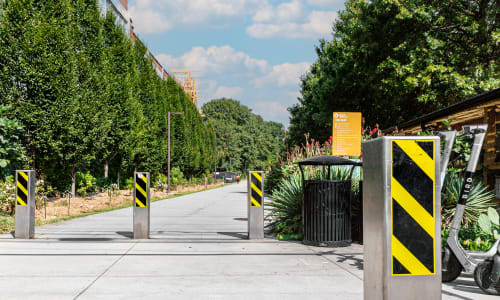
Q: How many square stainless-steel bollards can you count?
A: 4